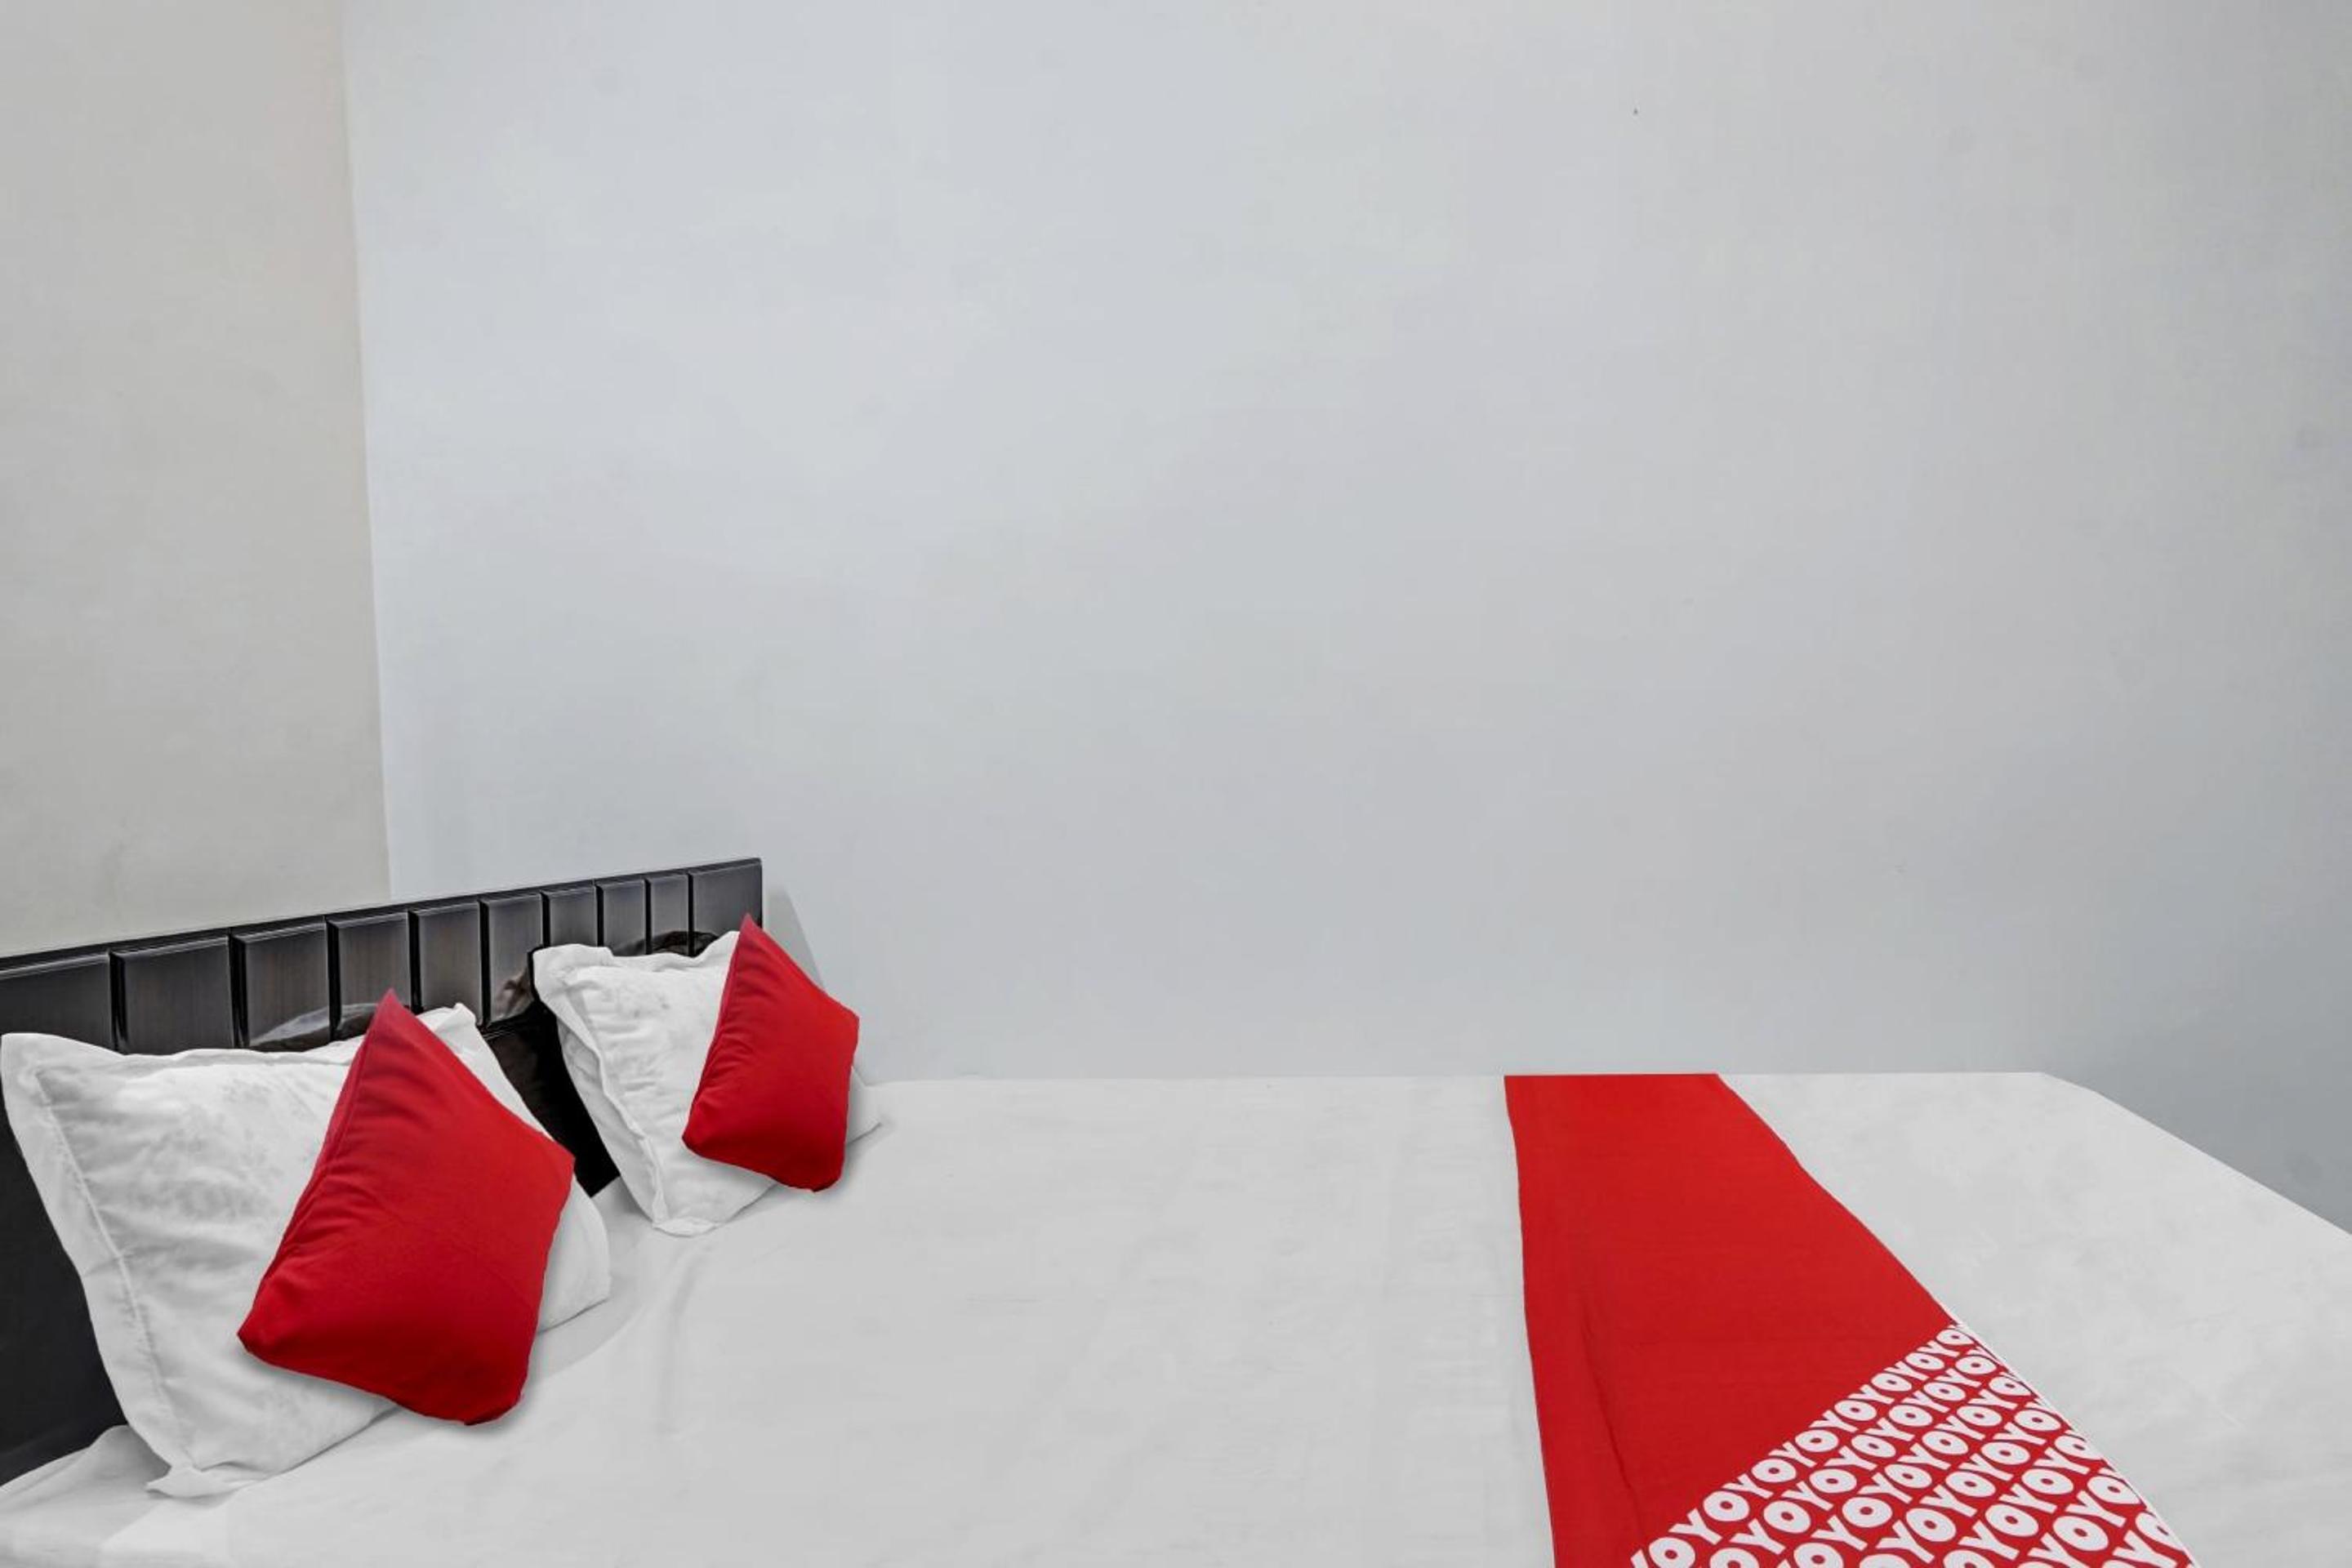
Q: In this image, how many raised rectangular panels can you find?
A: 10